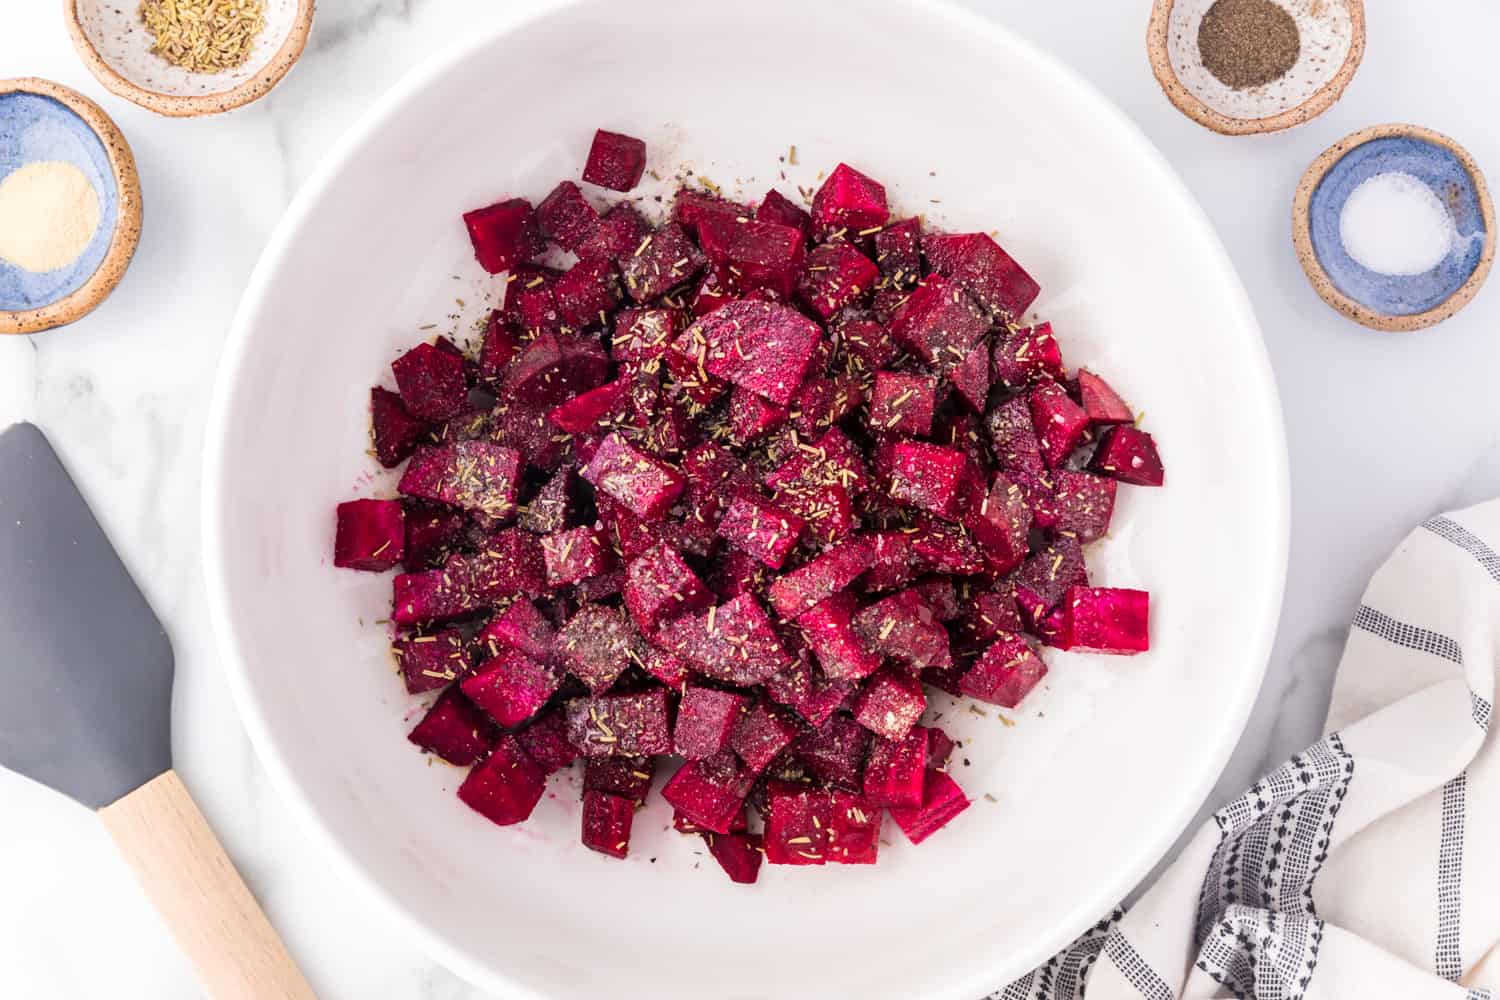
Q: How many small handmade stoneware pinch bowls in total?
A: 4